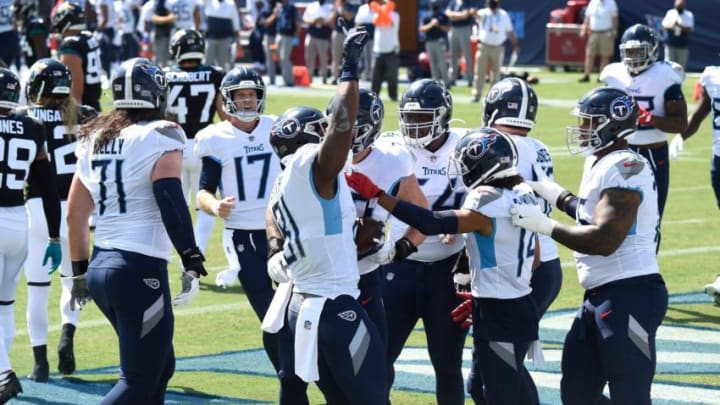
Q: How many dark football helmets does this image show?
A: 13